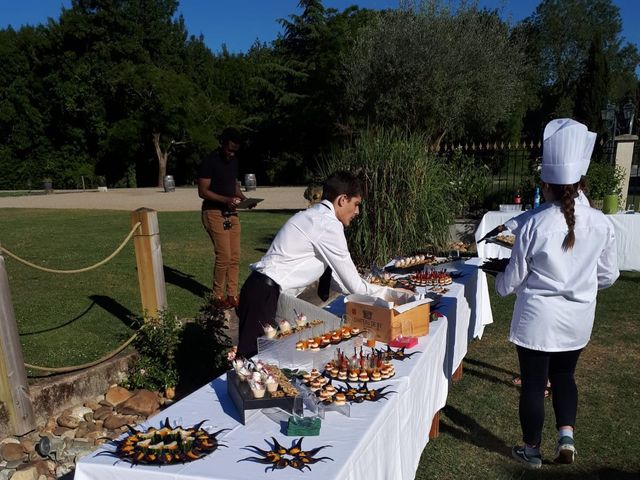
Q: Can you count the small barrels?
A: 2